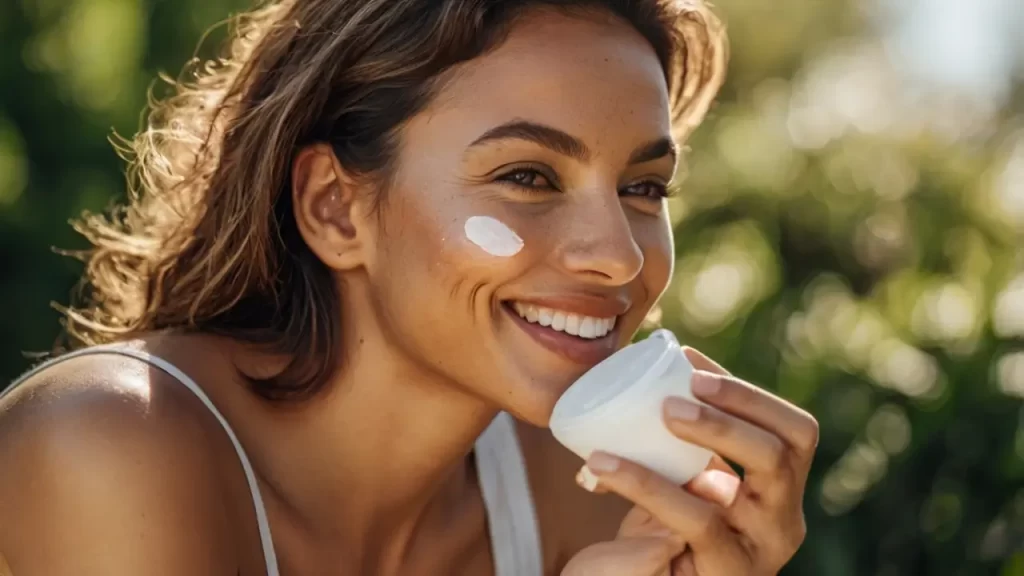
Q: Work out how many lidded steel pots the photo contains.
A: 0